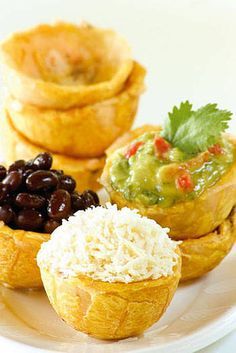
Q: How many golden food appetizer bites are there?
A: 7